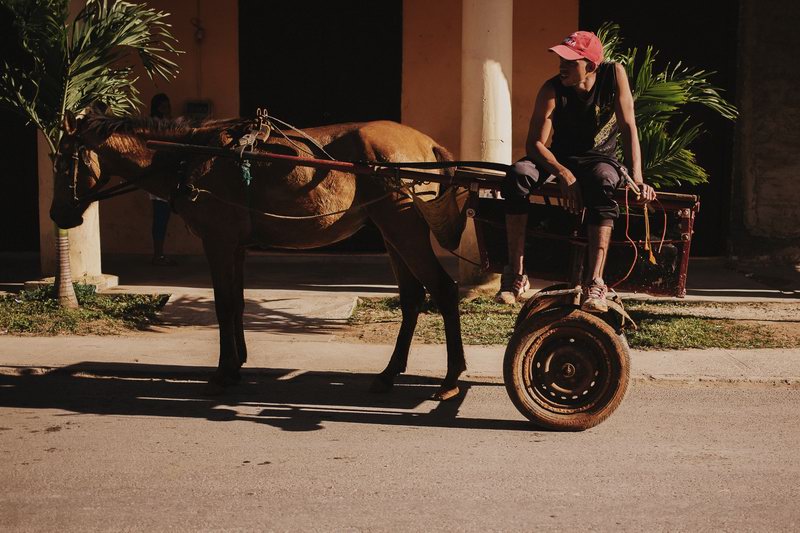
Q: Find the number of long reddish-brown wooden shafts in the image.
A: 1